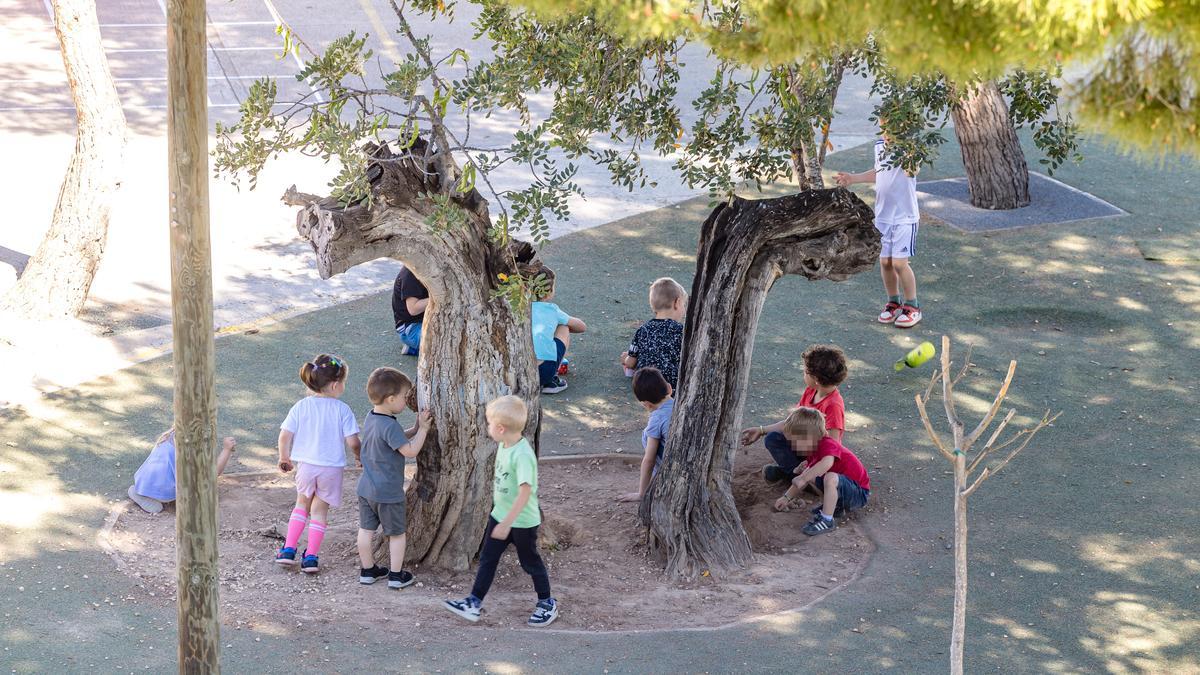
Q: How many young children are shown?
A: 11